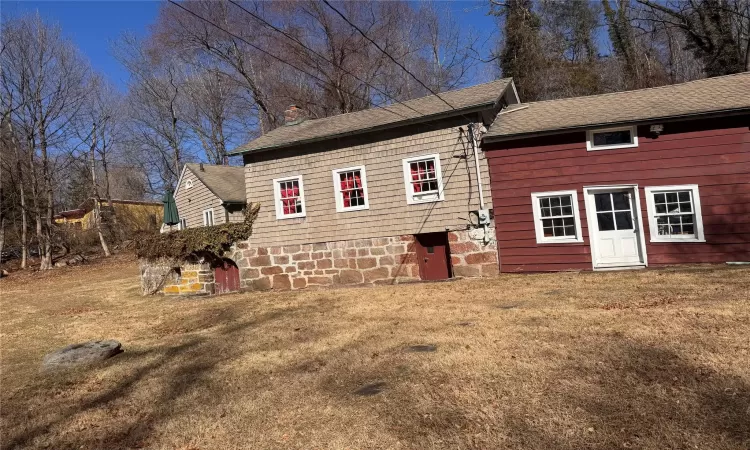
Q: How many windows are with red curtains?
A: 3